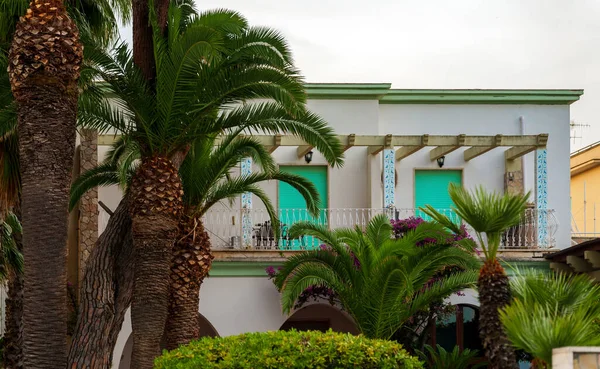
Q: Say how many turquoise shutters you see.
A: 2